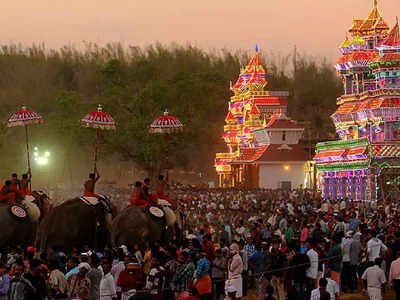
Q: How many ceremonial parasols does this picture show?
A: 3